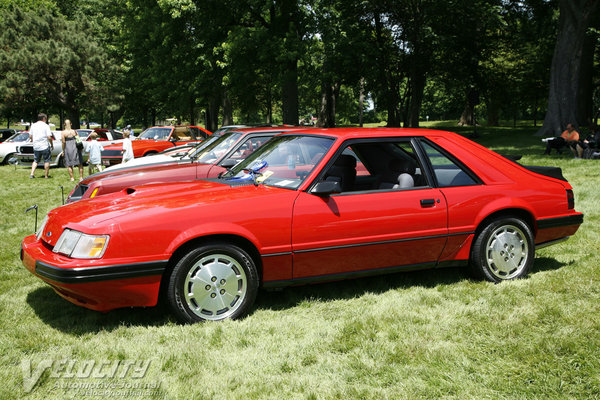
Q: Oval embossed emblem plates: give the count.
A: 1